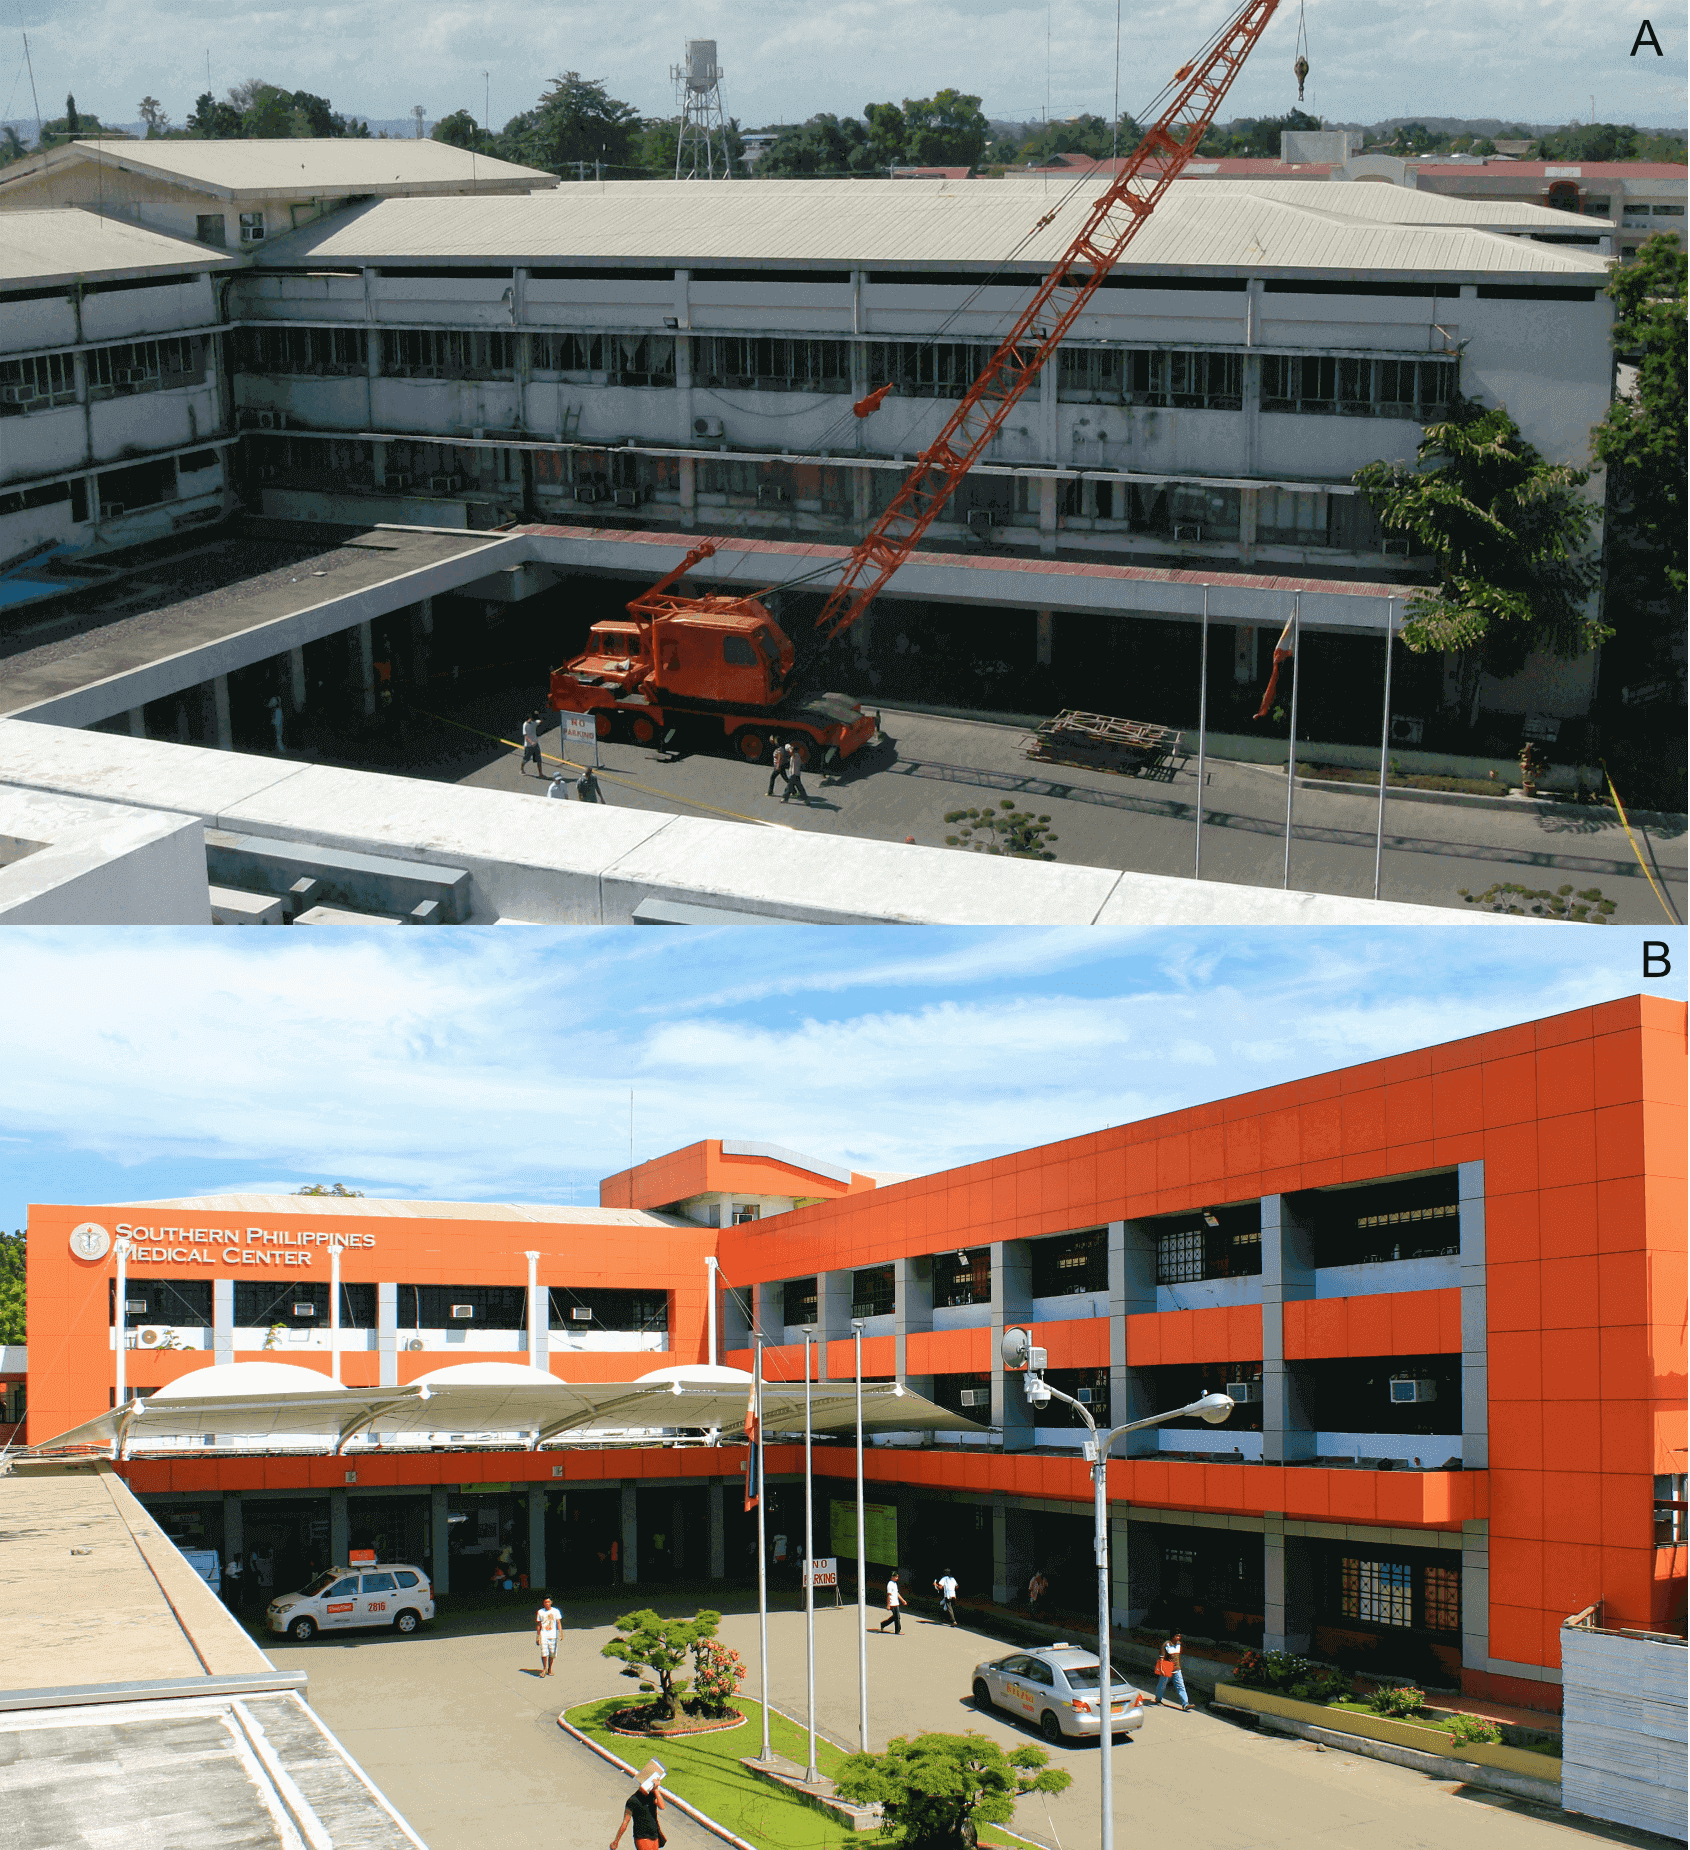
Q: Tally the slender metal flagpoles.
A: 6